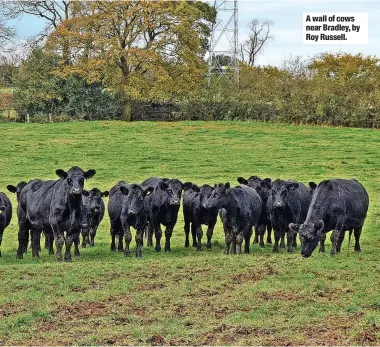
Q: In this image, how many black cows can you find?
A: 12